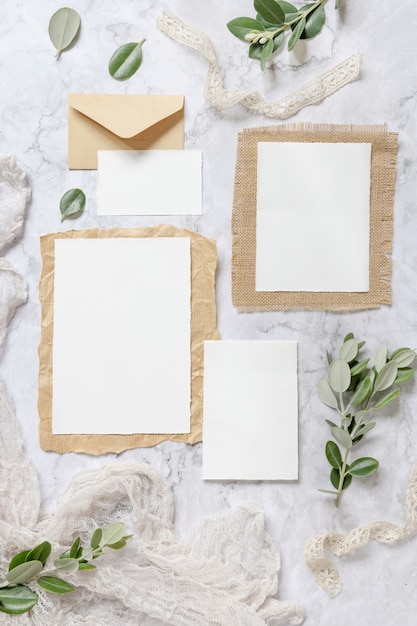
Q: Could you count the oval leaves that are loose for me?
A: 3